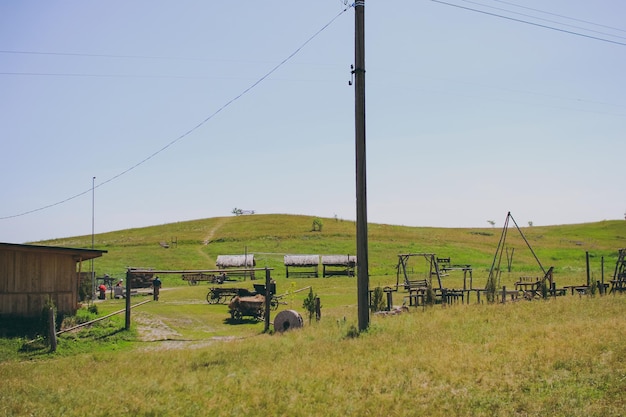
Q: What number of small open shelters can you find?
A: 3